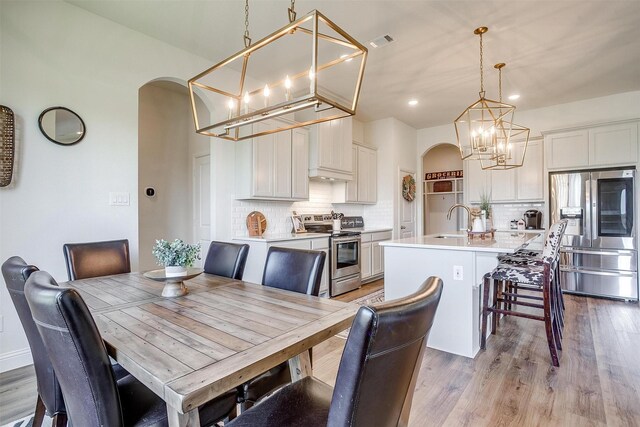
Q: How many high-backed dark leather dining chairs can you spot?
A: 6